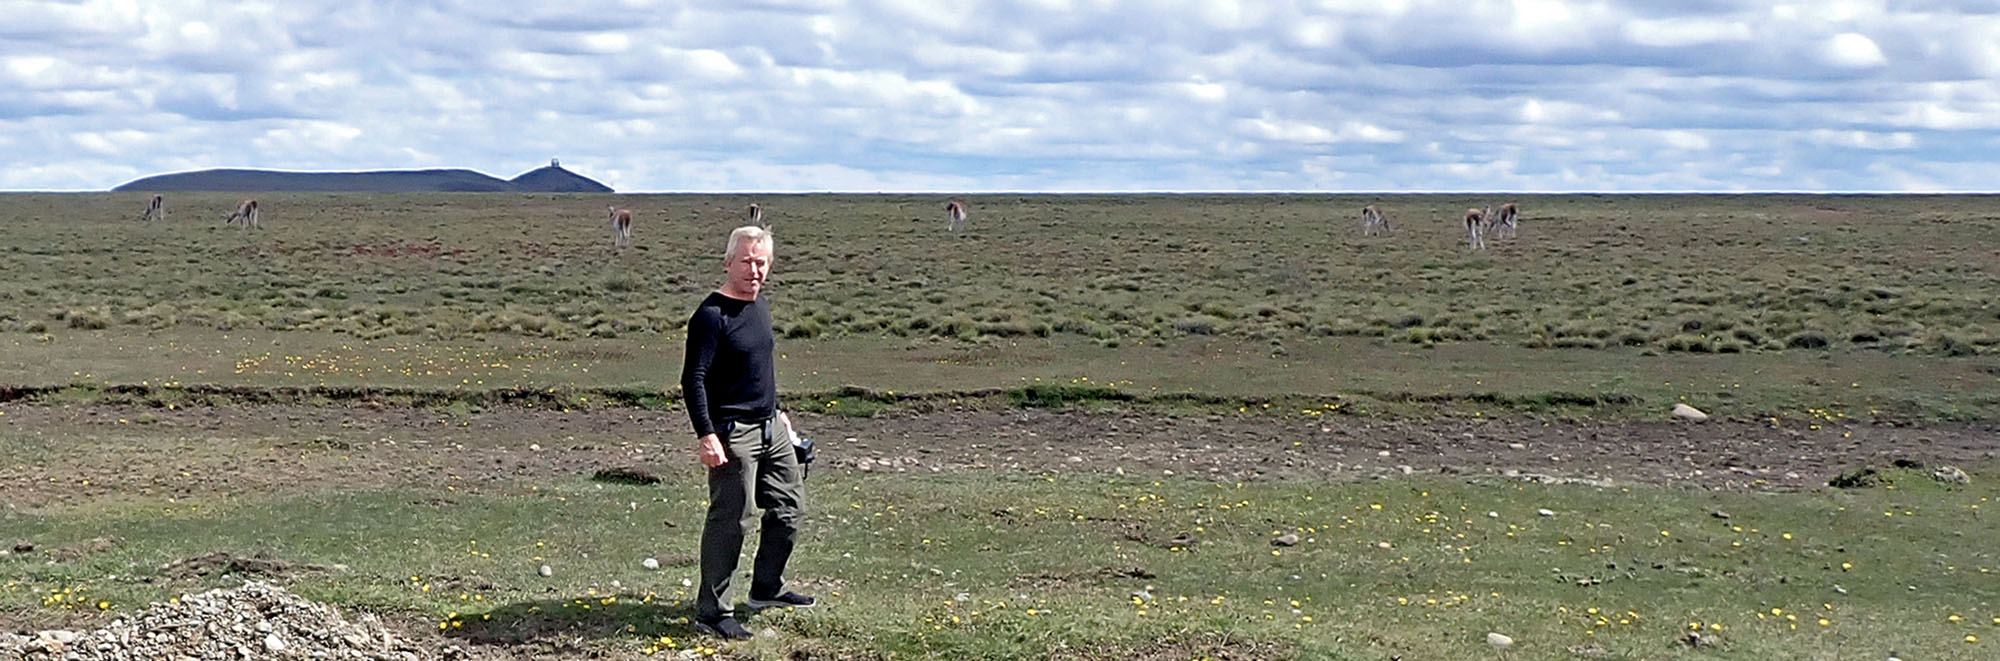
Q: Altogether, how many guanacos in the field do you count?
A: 8